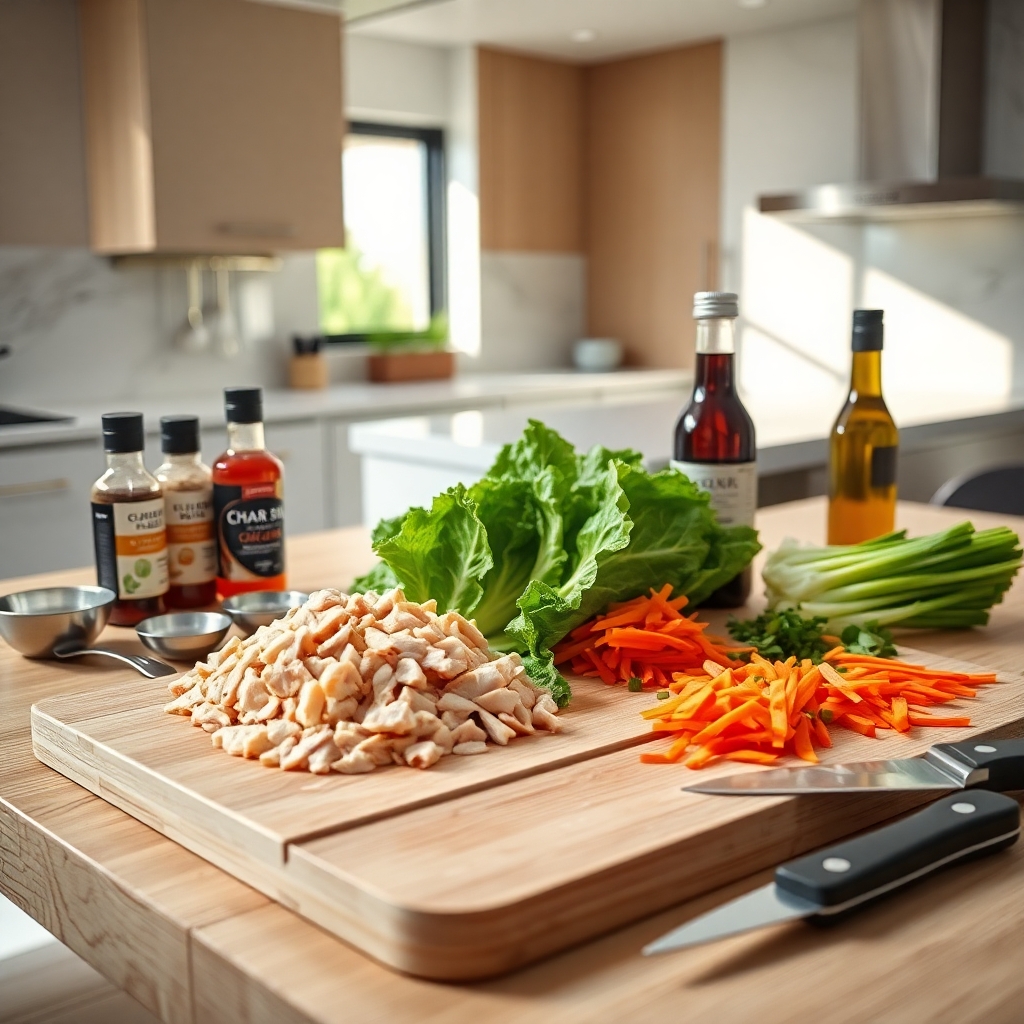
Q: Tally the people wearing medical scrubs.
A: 0